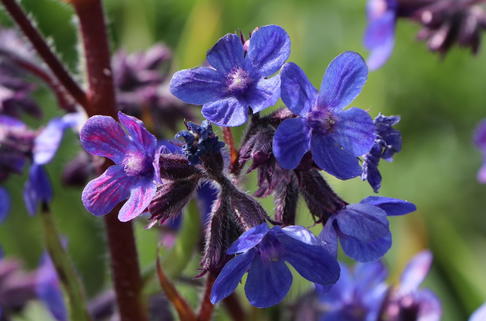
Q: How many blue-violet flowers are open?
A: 5